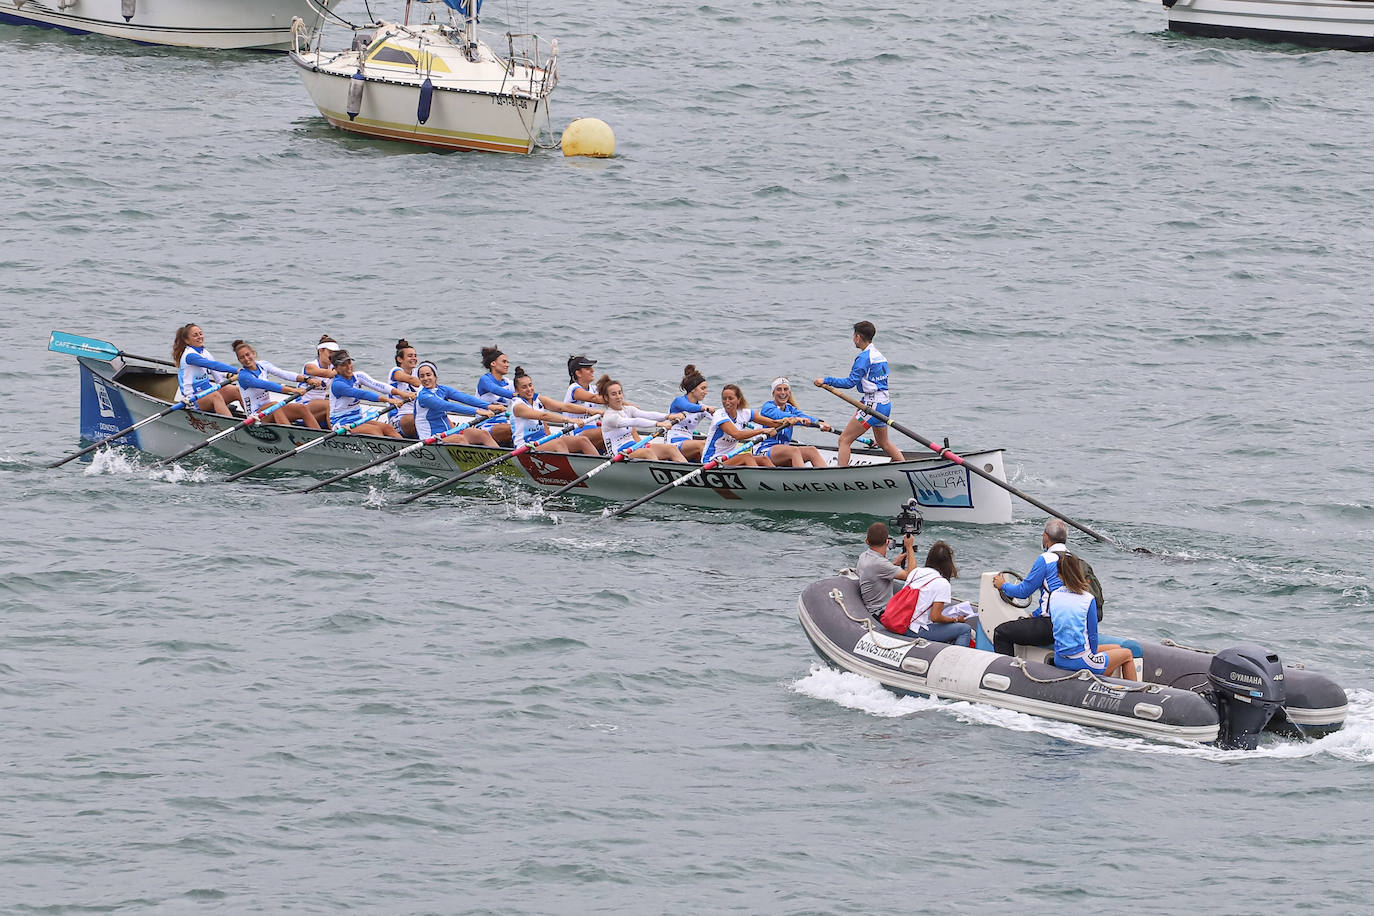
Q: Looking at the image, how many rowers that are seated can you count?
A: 13